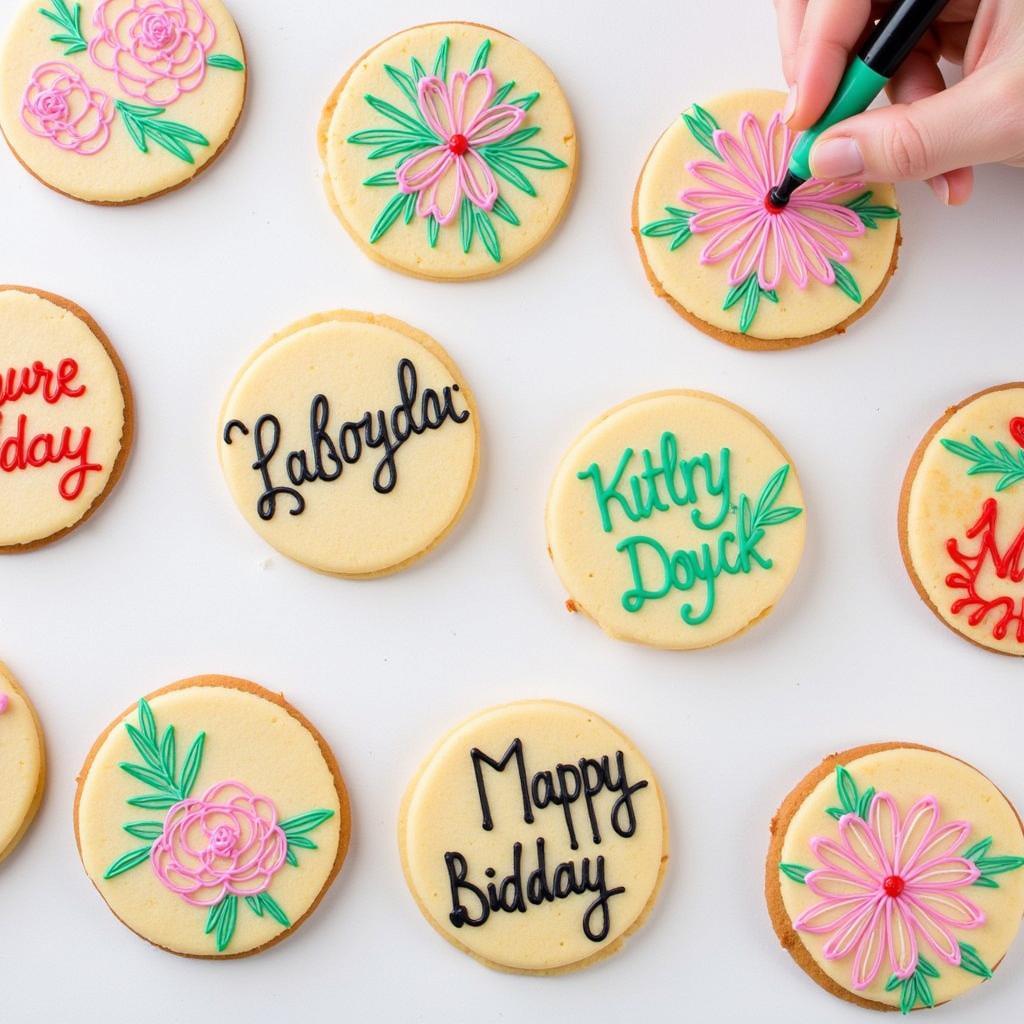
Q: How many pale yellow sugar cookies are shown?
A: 11